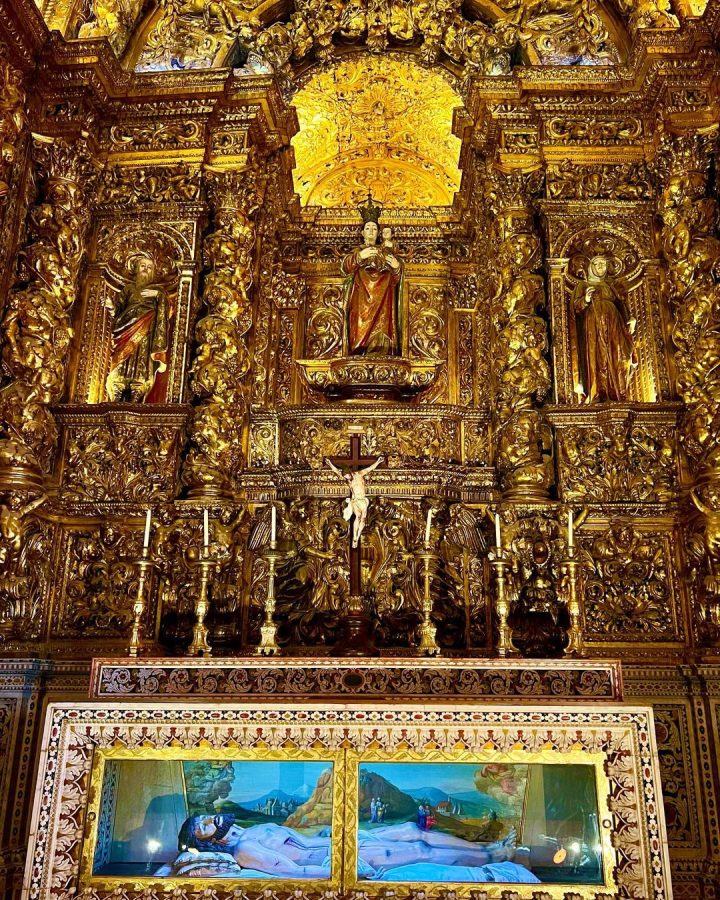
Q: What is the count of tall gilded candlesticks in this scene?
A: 6